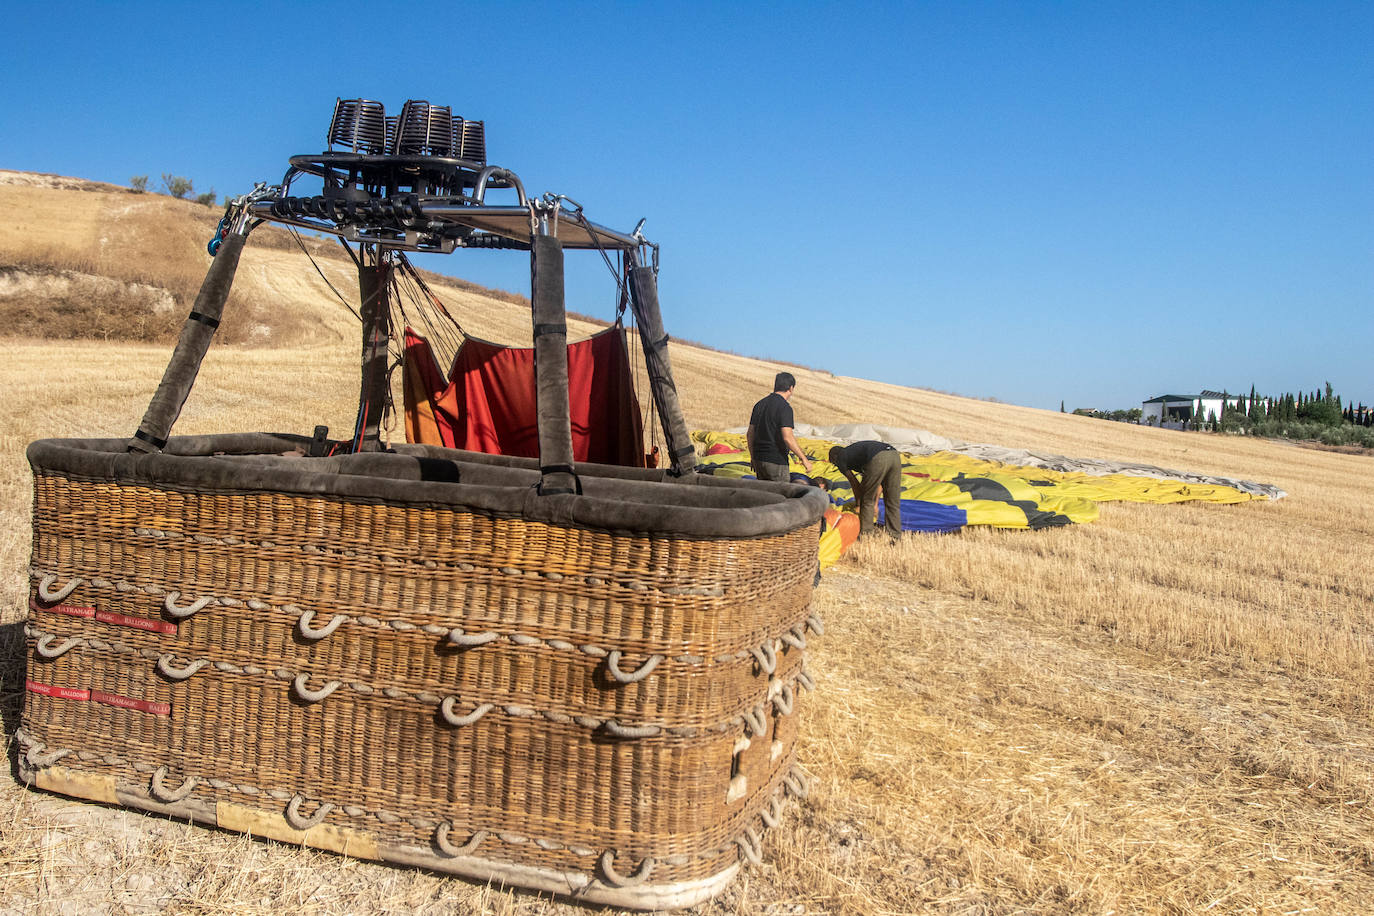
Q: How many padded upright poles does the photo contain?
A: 4